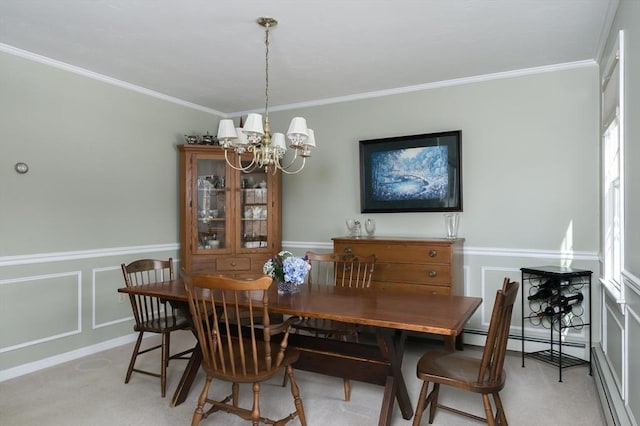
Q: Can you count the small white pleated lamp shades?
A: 6